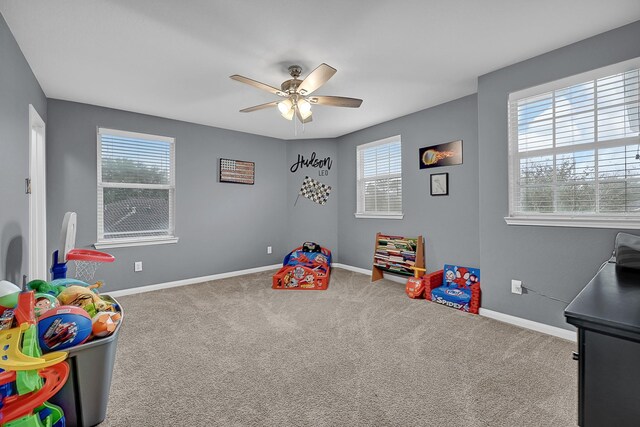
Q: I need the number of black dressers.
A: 1